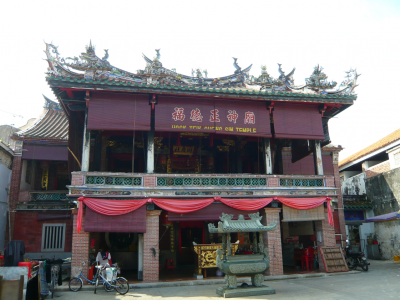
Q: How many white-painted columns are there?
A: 4